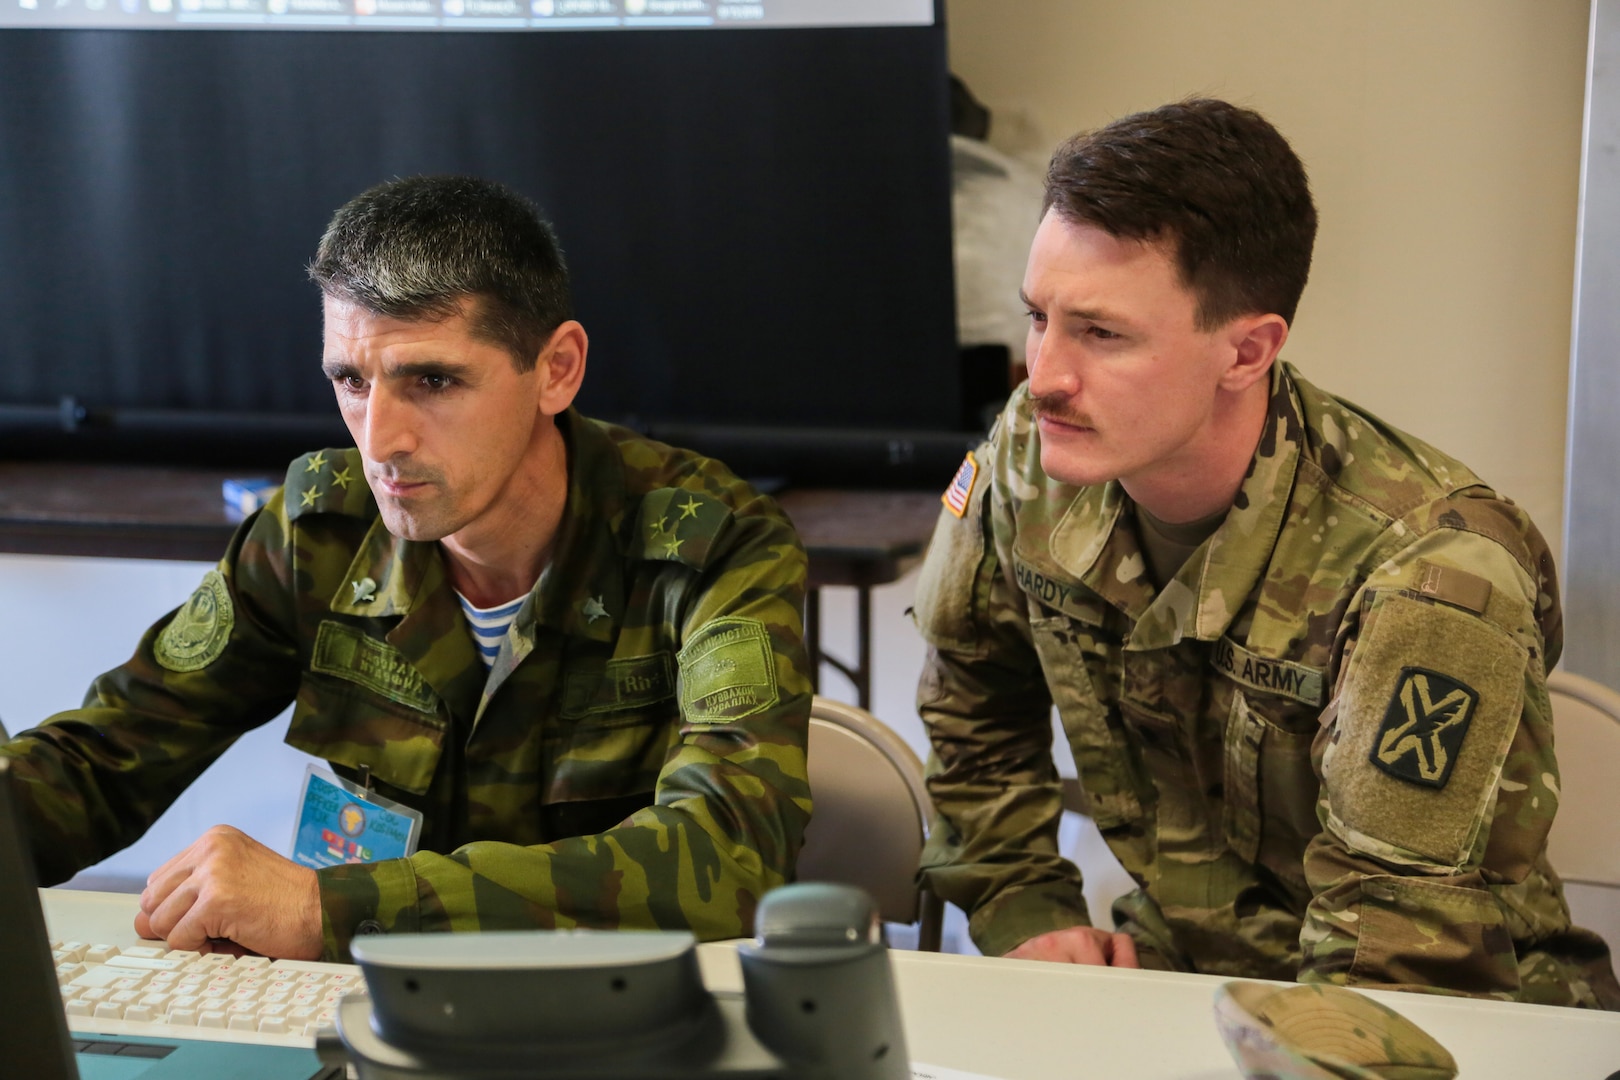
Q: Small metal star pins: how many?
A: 6